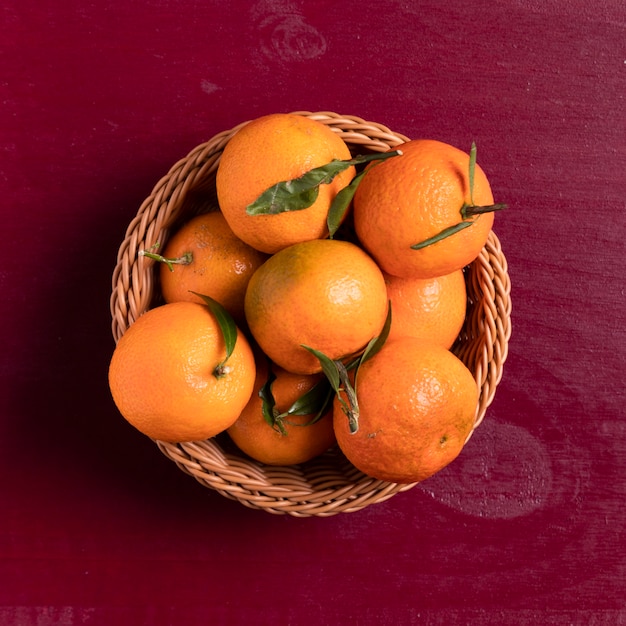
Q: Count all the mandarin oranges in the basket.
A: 8